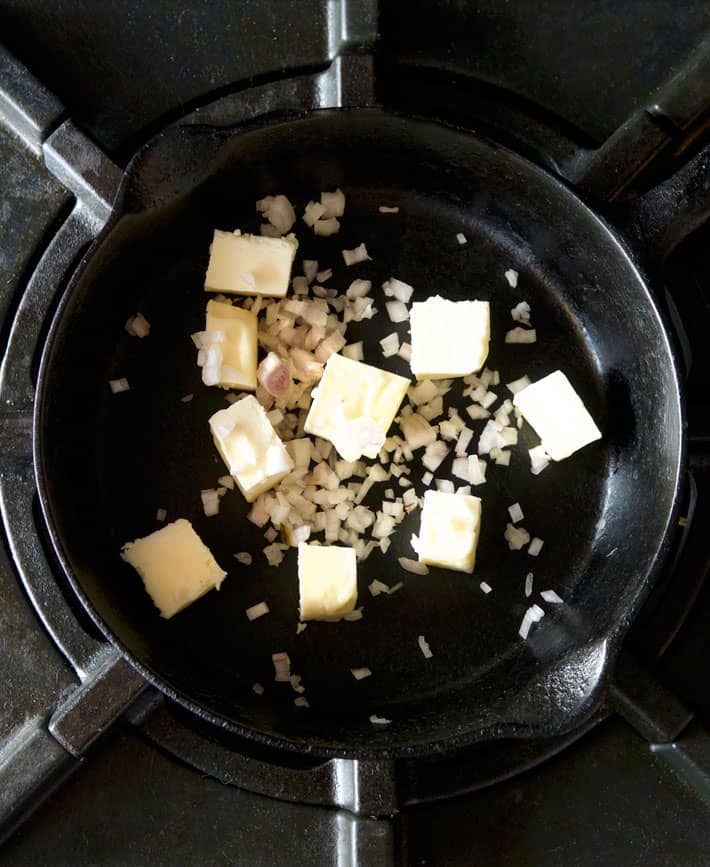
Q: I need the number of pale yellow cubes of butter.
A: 9